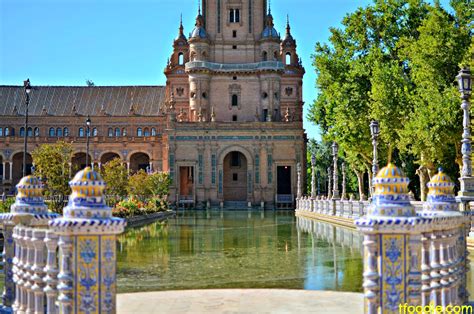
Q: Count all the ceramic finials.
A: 4